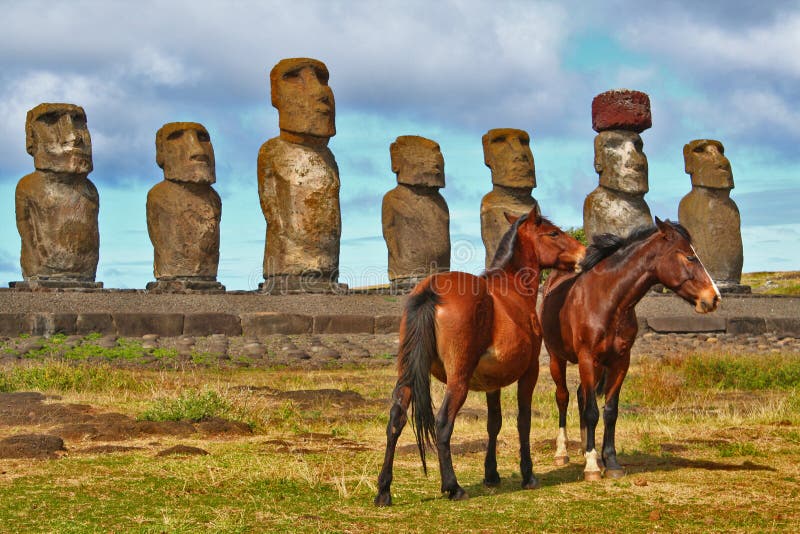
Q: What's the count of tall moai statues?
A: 7